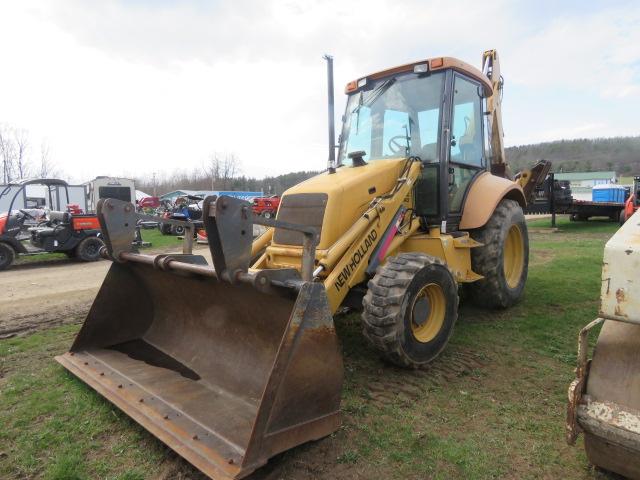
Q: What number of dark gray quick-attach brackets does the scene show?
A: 2